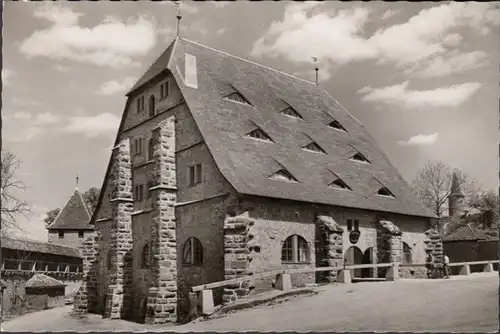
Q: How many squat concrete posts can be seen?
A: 6